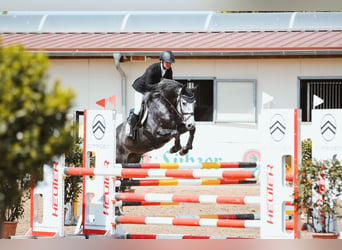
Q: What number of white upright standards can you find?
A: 4